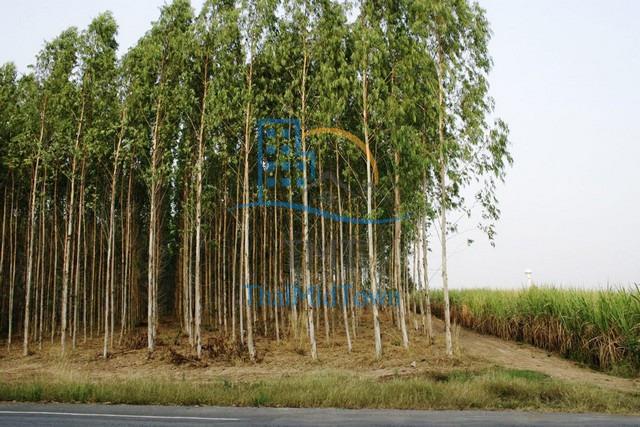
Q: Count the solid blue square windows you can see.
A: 10